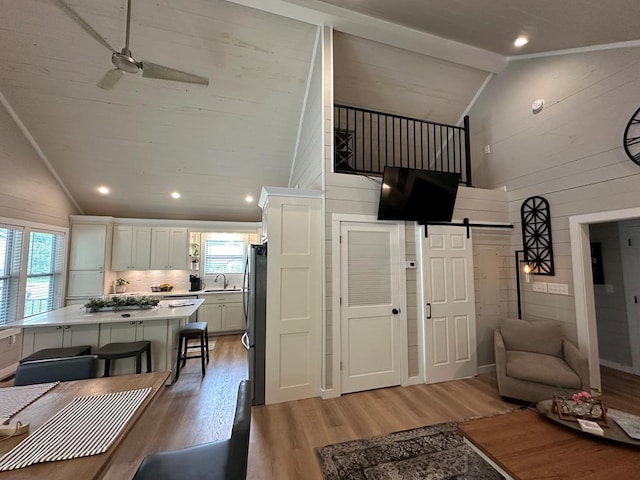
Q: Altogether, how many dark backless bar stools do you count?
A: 3